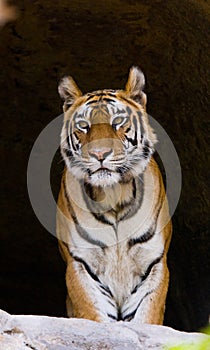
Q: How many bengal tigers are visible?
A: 1